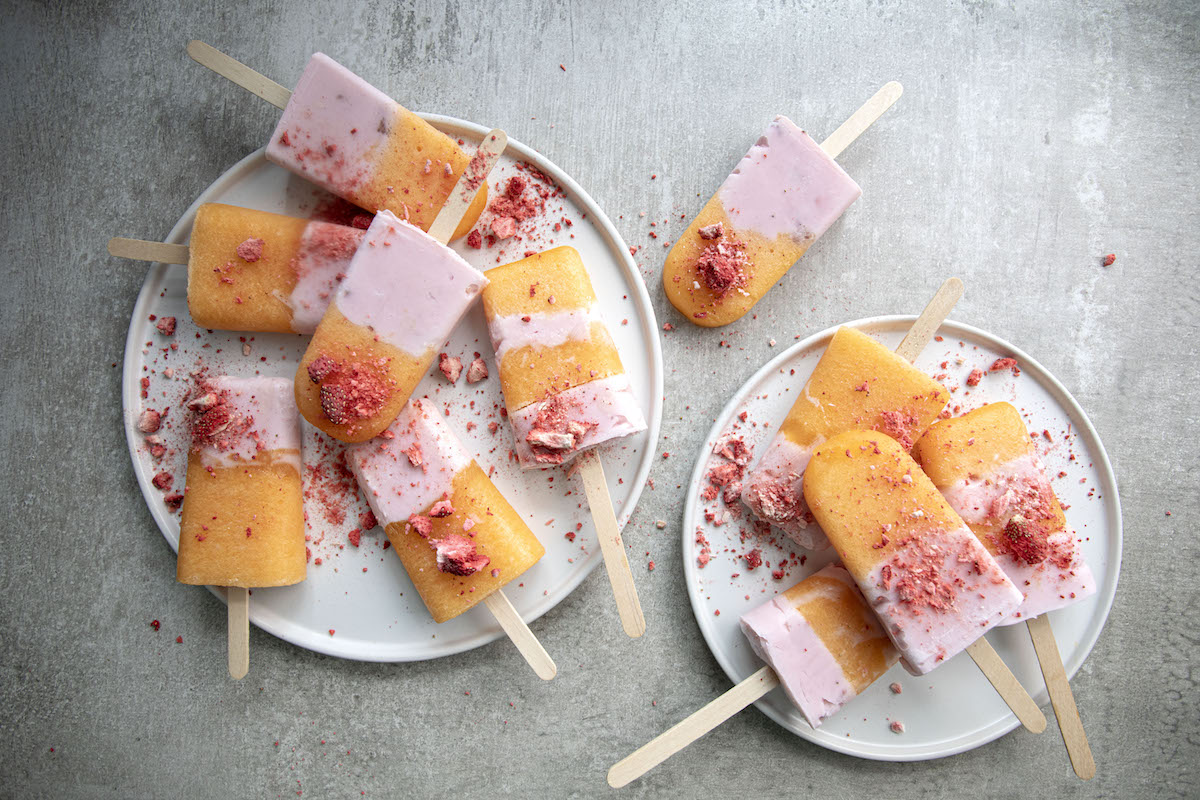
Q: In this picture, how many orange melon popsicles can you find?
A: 11